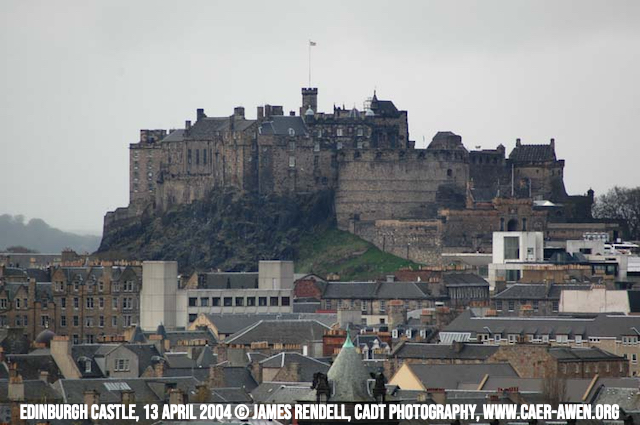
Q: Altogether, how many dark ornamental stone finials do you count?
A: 2